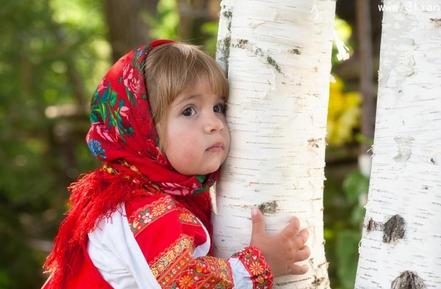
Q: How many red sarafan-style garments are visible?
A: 1